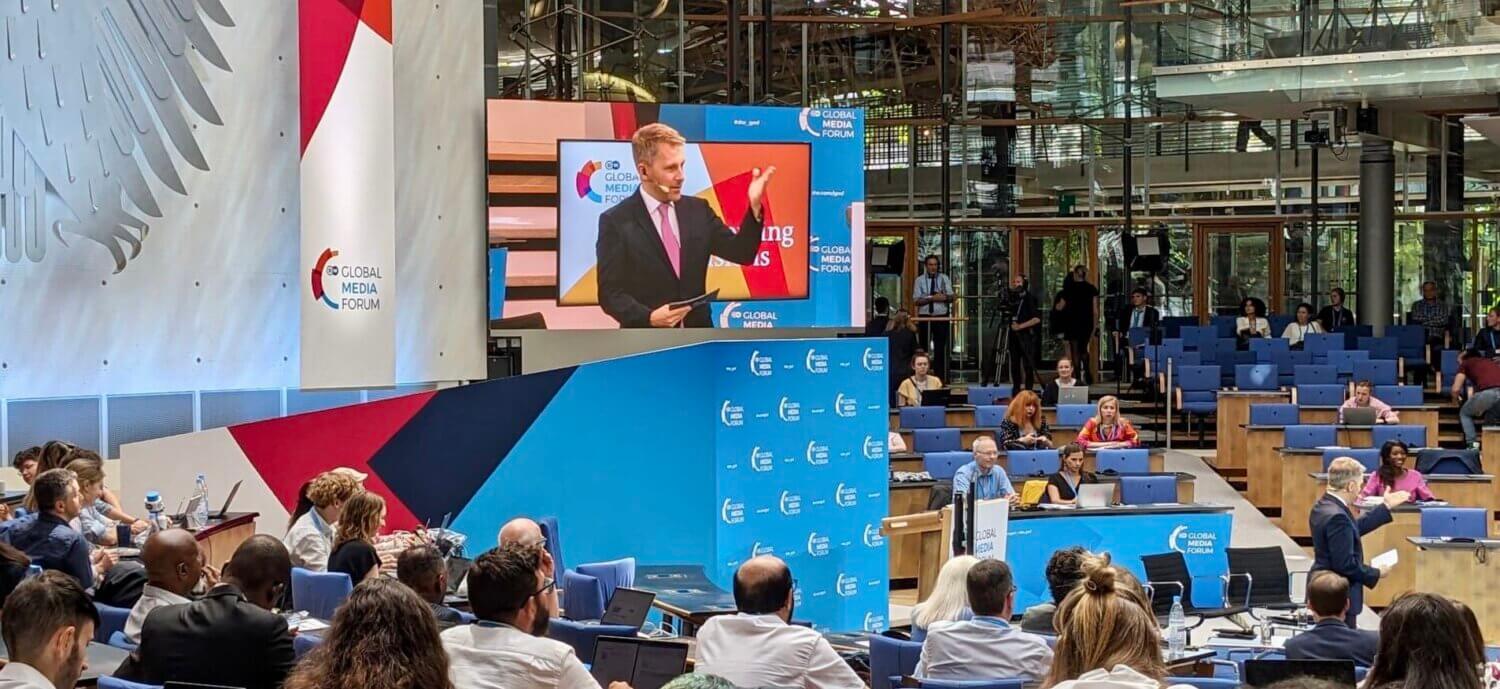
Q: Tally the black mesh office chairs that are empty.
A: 2